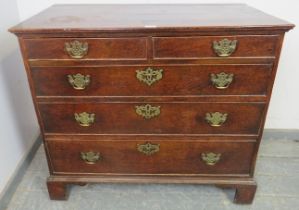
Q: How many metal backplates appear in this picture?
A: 11